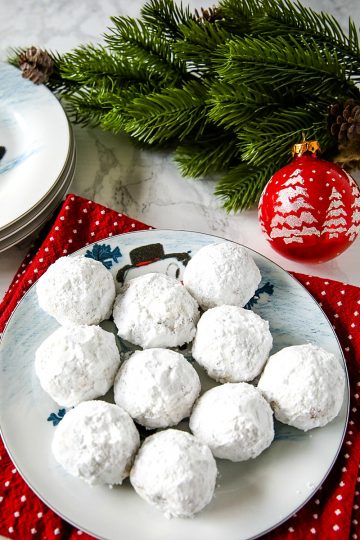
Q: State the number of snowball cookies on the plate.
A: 10